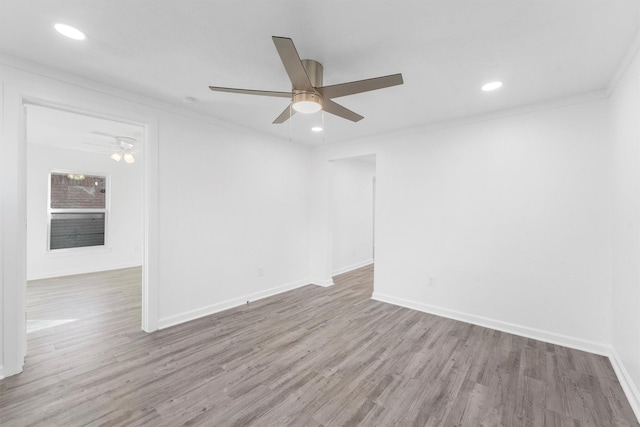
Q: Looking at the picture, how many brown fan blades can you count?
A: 5